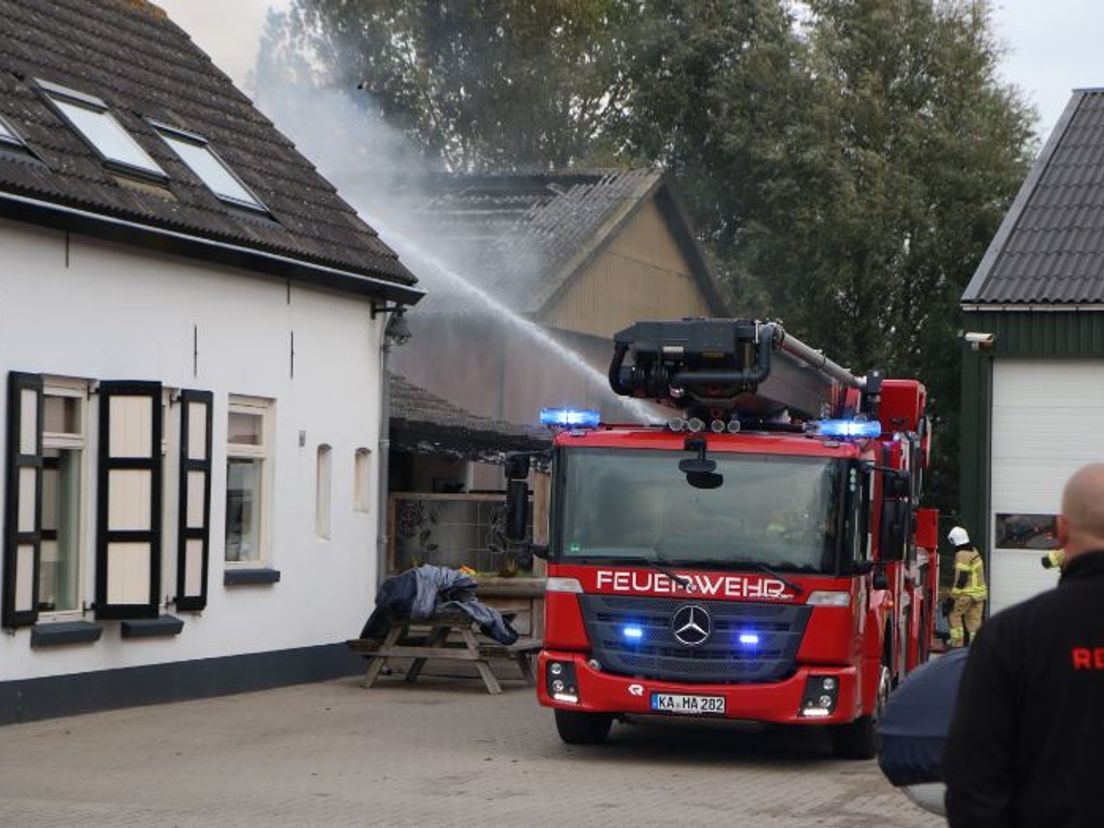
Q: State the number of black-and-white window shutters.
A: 3